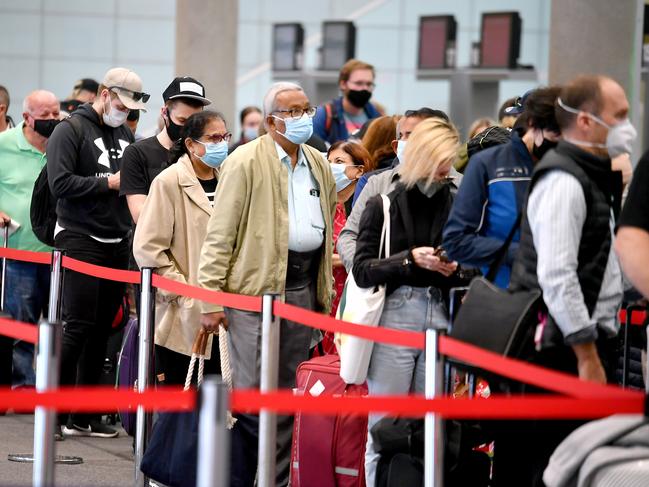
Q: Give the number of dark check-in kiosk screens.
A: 4